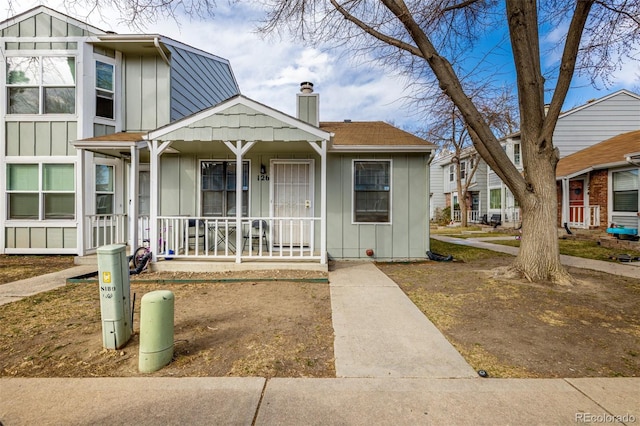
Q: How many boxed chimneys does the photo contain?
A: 1